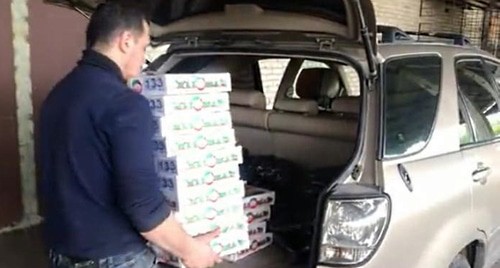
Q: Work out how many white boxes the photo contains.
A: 14